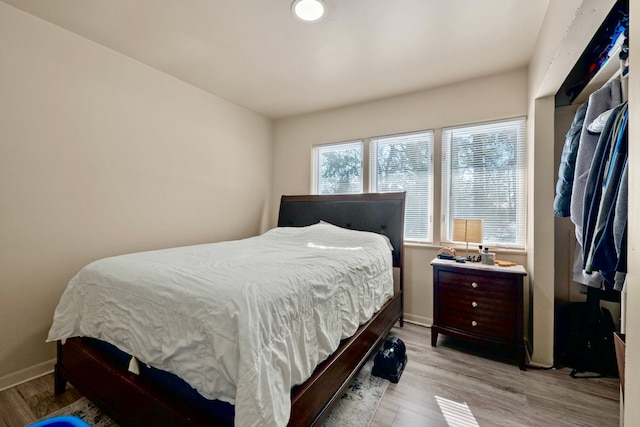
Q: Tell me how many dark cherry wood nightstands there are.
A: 1